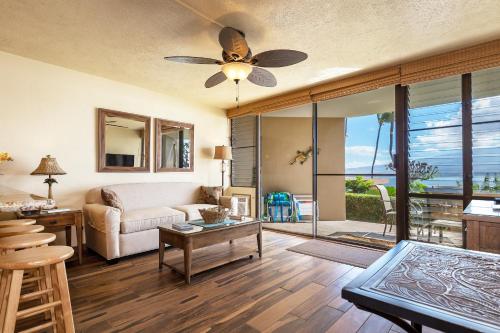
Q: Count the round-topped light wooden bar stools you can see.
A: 4